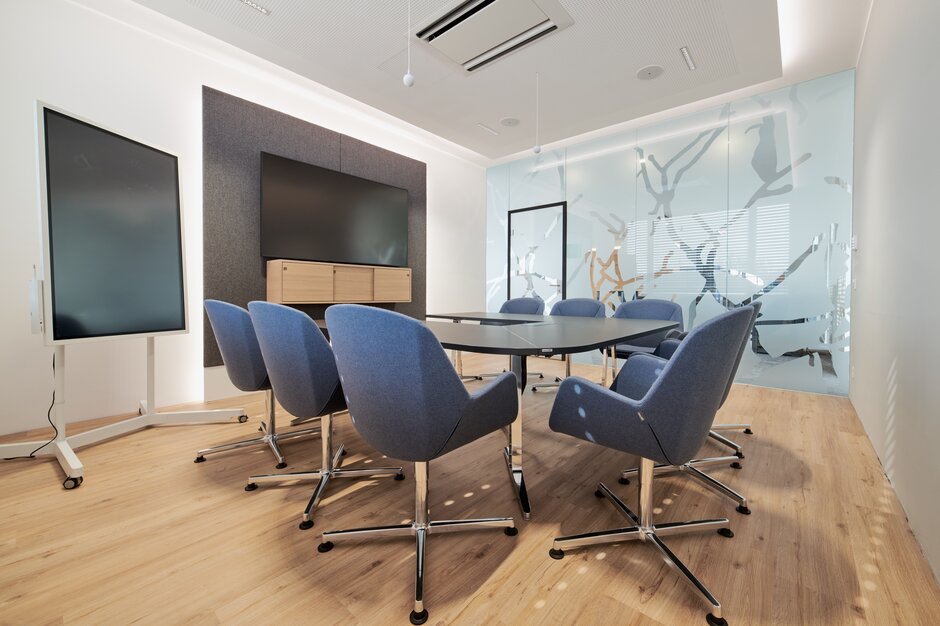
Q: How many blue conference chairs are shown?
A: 9